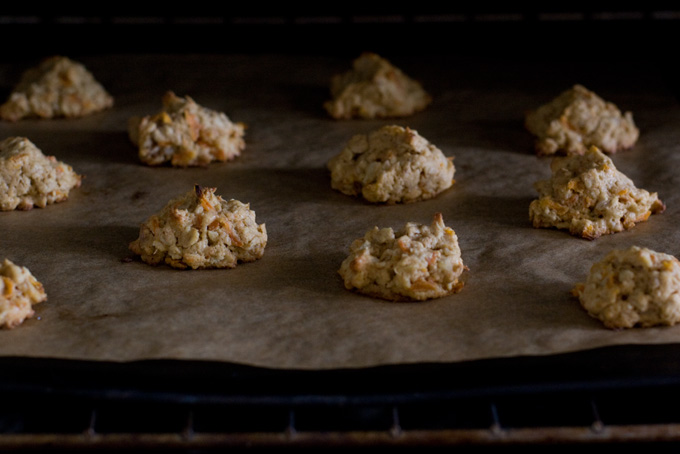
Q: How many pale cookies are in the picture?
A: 11